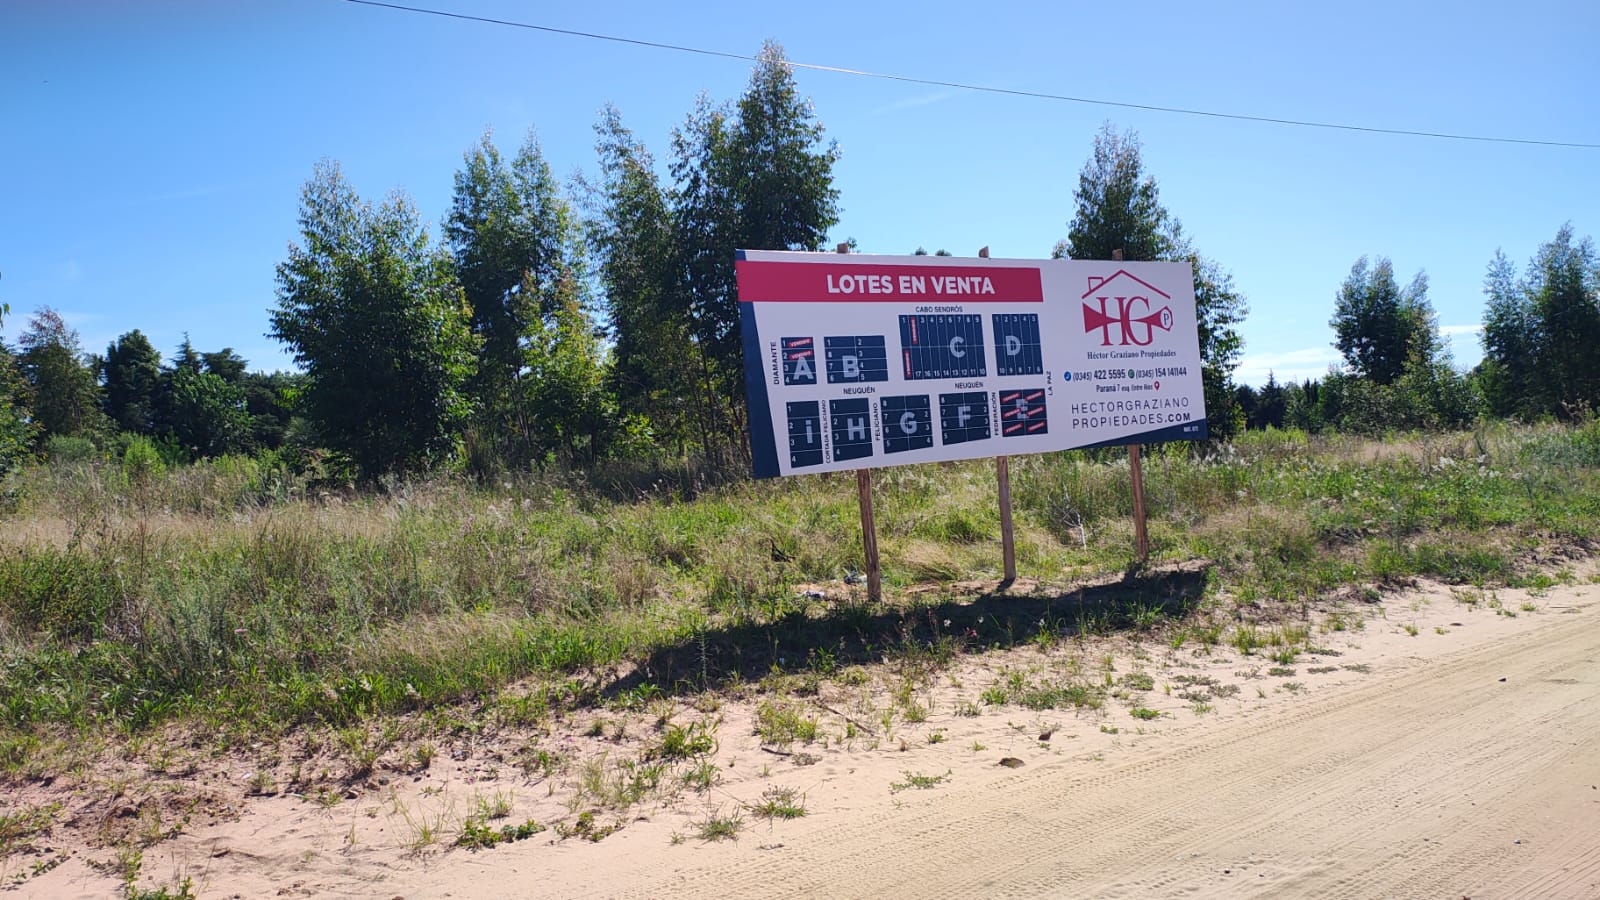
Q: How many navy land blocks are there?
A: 9